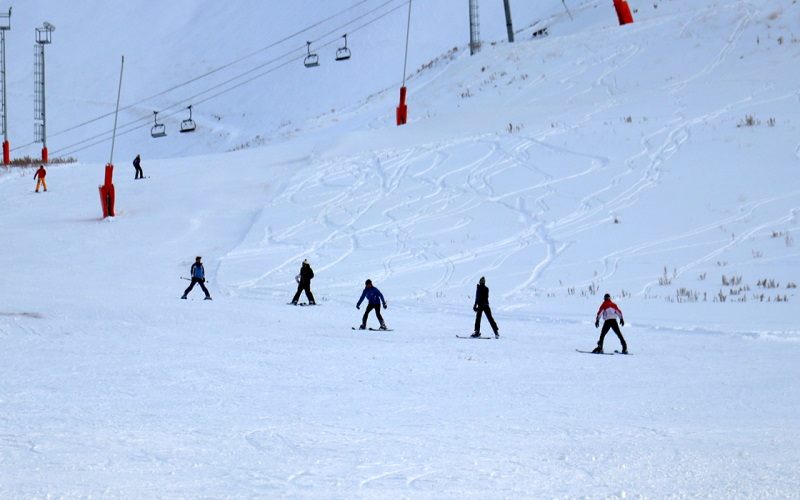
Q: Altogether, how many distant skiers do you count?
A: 2